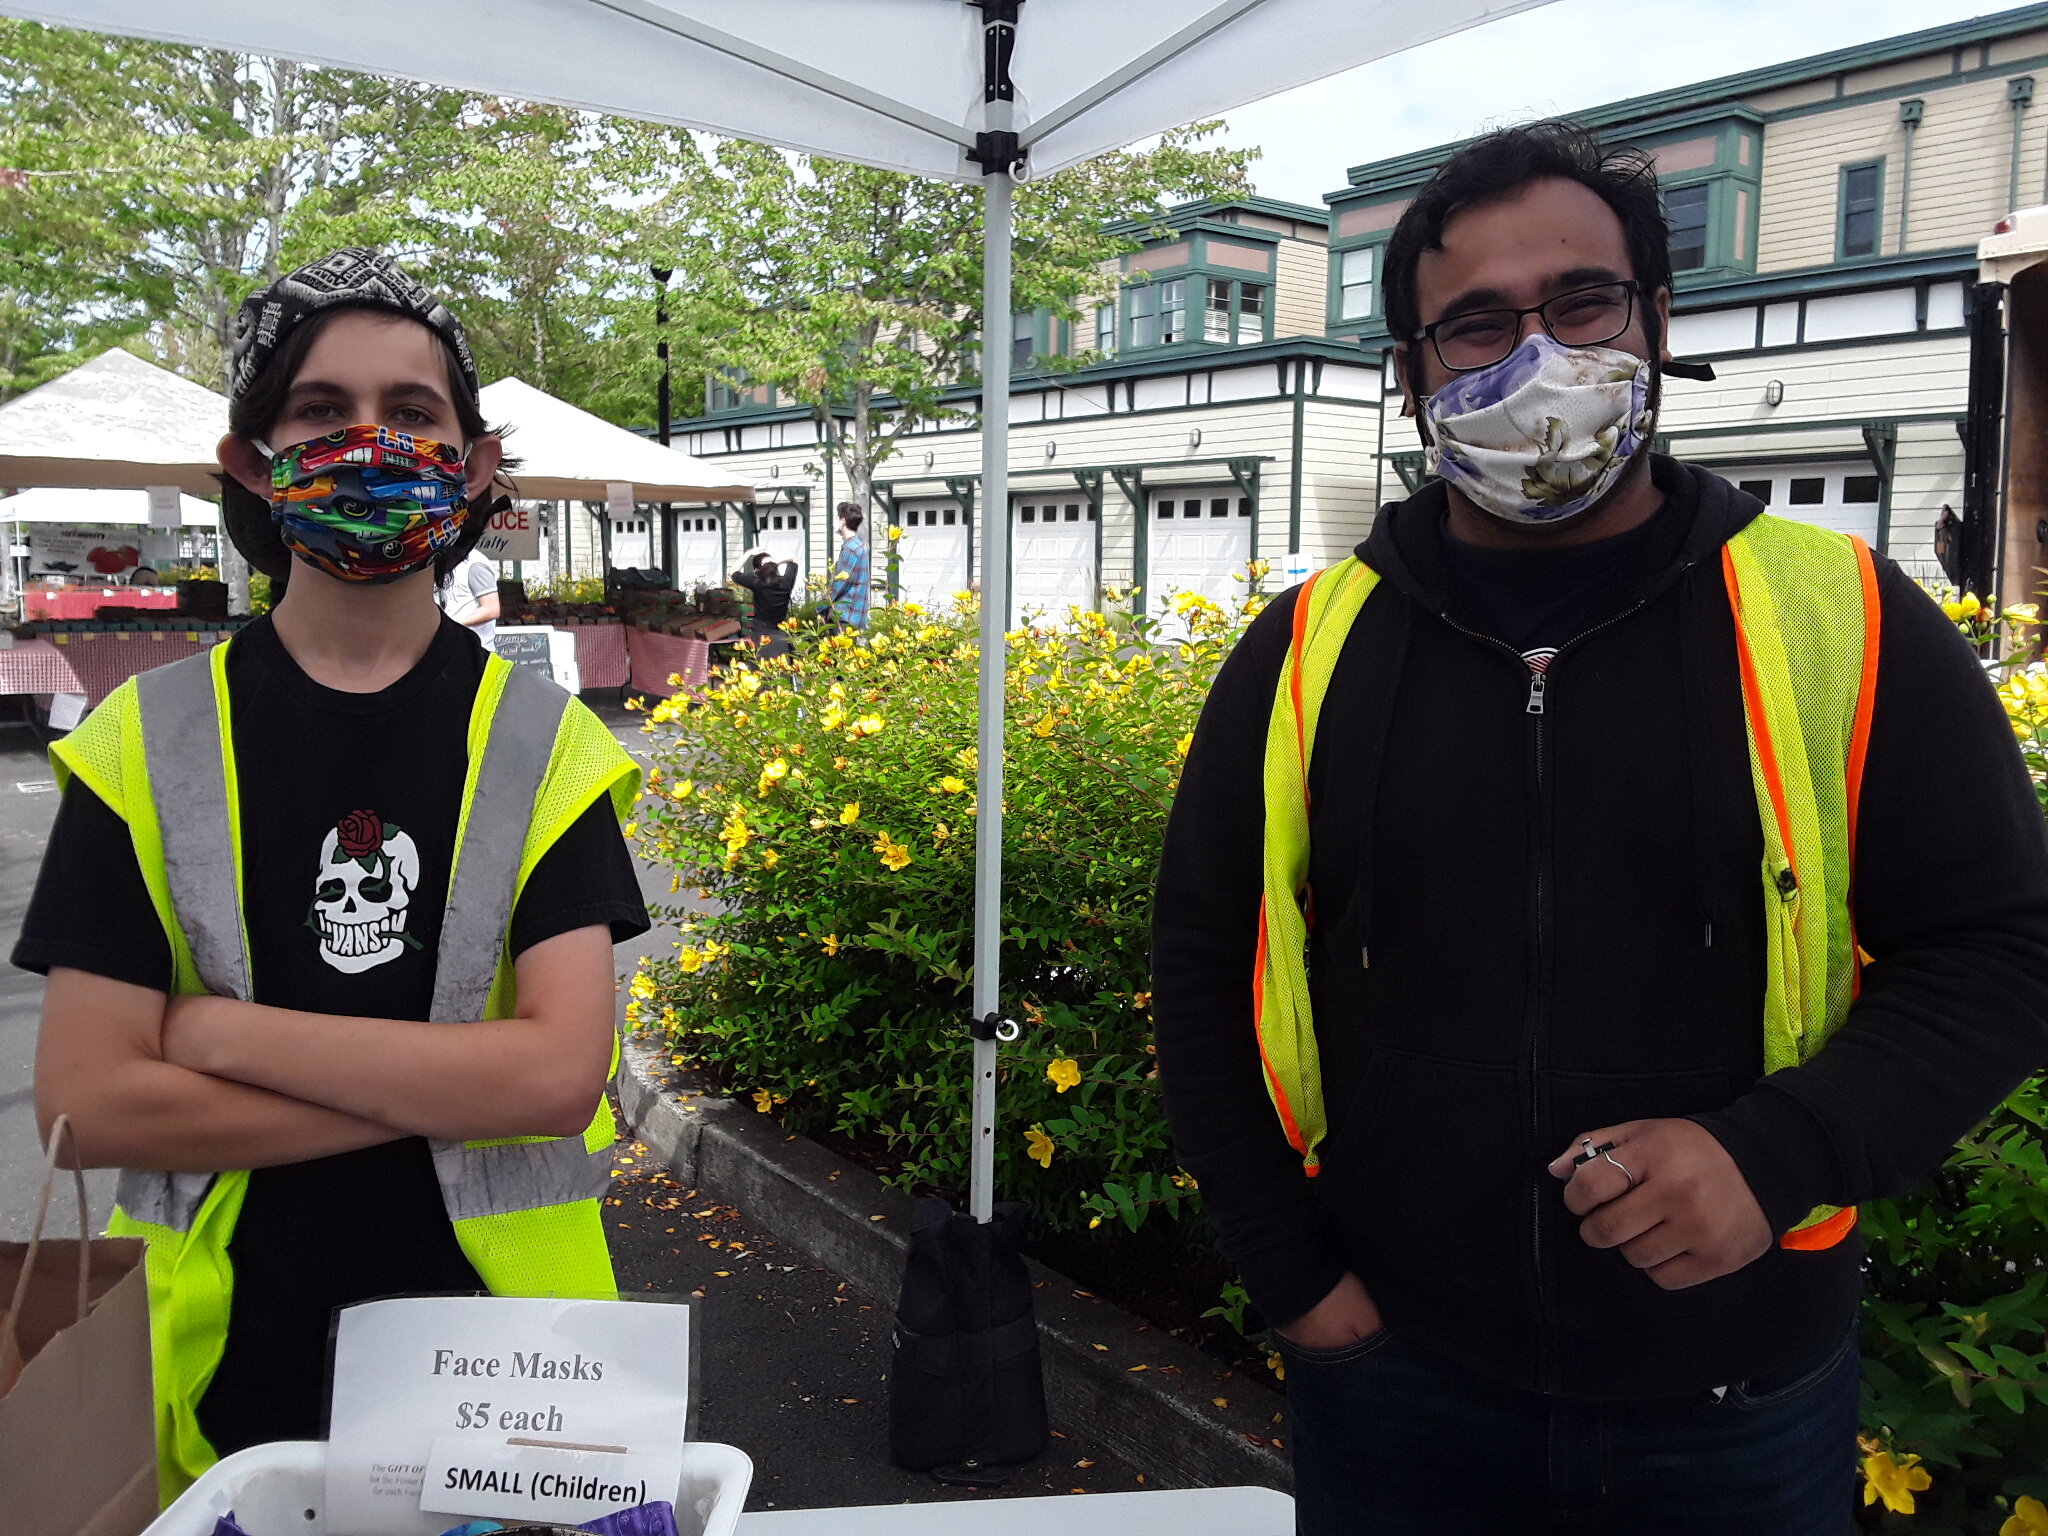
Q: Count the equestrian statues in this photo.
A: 0